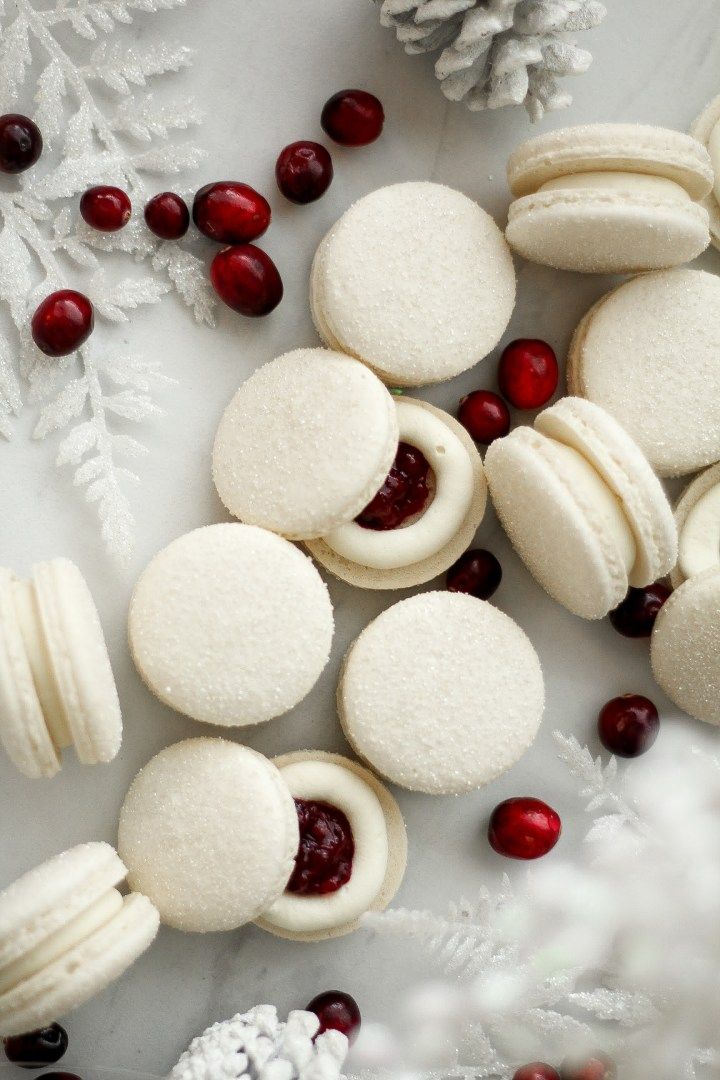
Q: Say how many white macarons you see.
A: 12